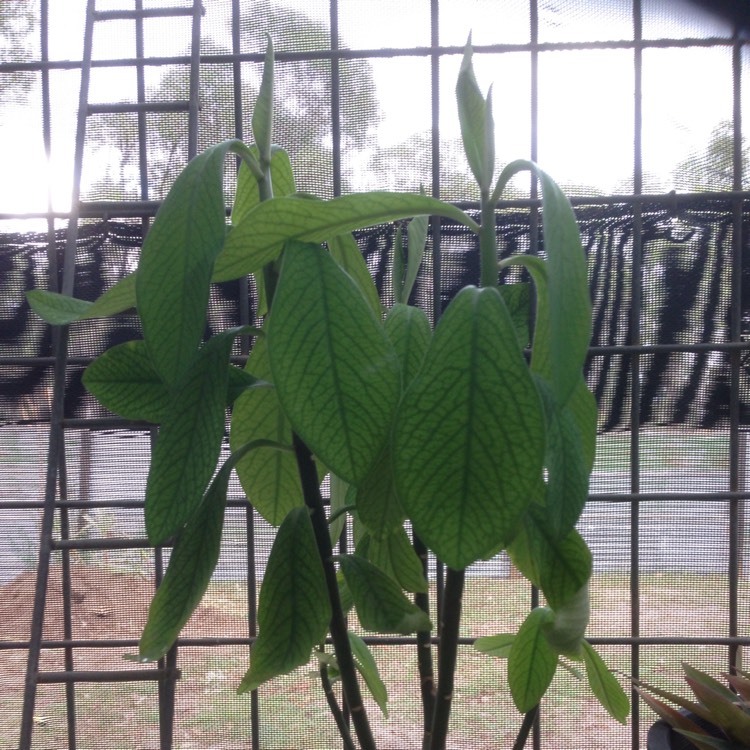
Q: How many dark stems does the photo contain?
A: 5